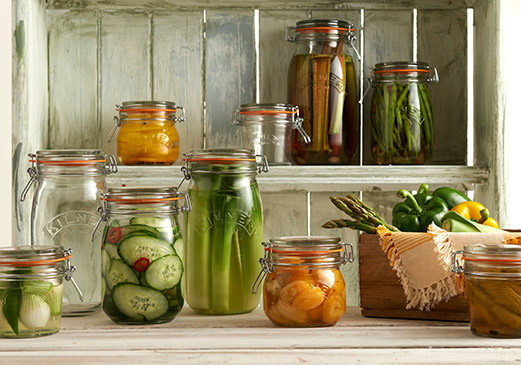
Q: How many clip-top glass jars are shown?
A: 10